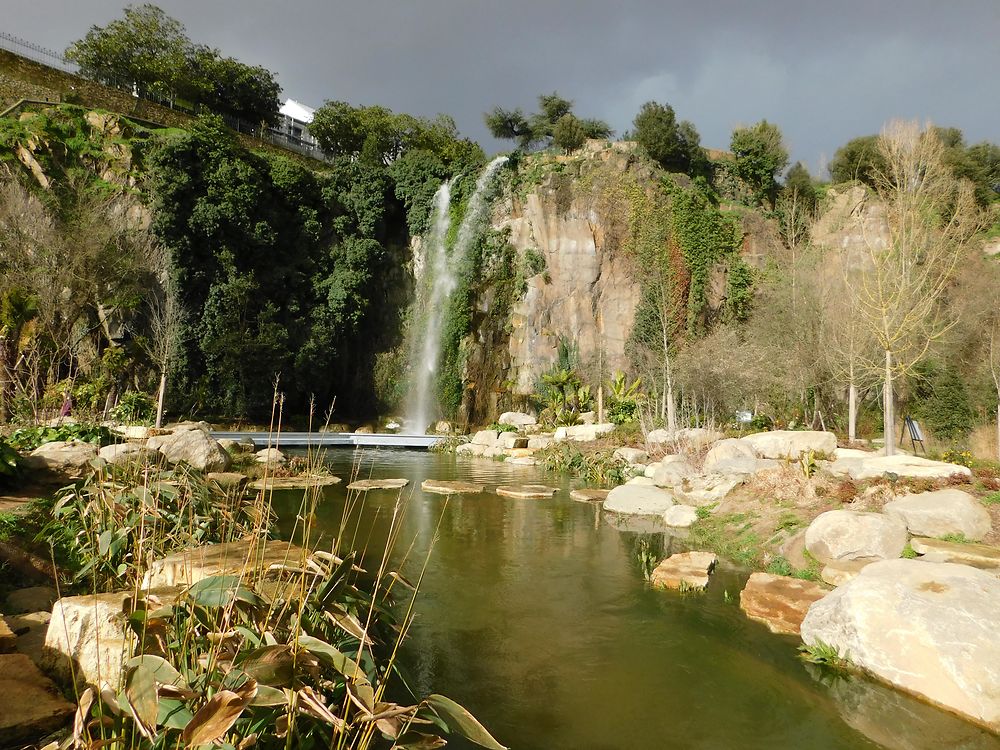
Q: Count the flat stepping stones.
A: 5